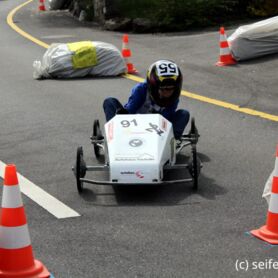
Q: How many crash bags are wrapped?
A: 2